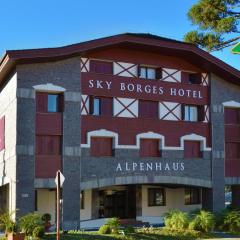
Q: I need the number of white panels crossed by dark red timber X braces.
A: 8